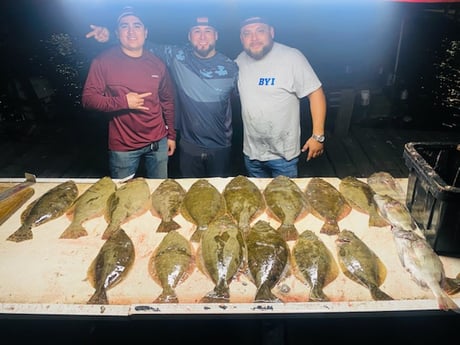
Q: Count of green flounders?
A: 15